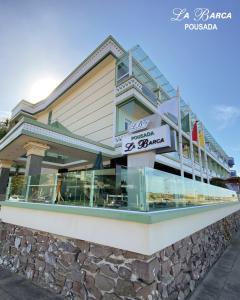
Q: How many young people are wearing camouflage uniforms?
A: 0